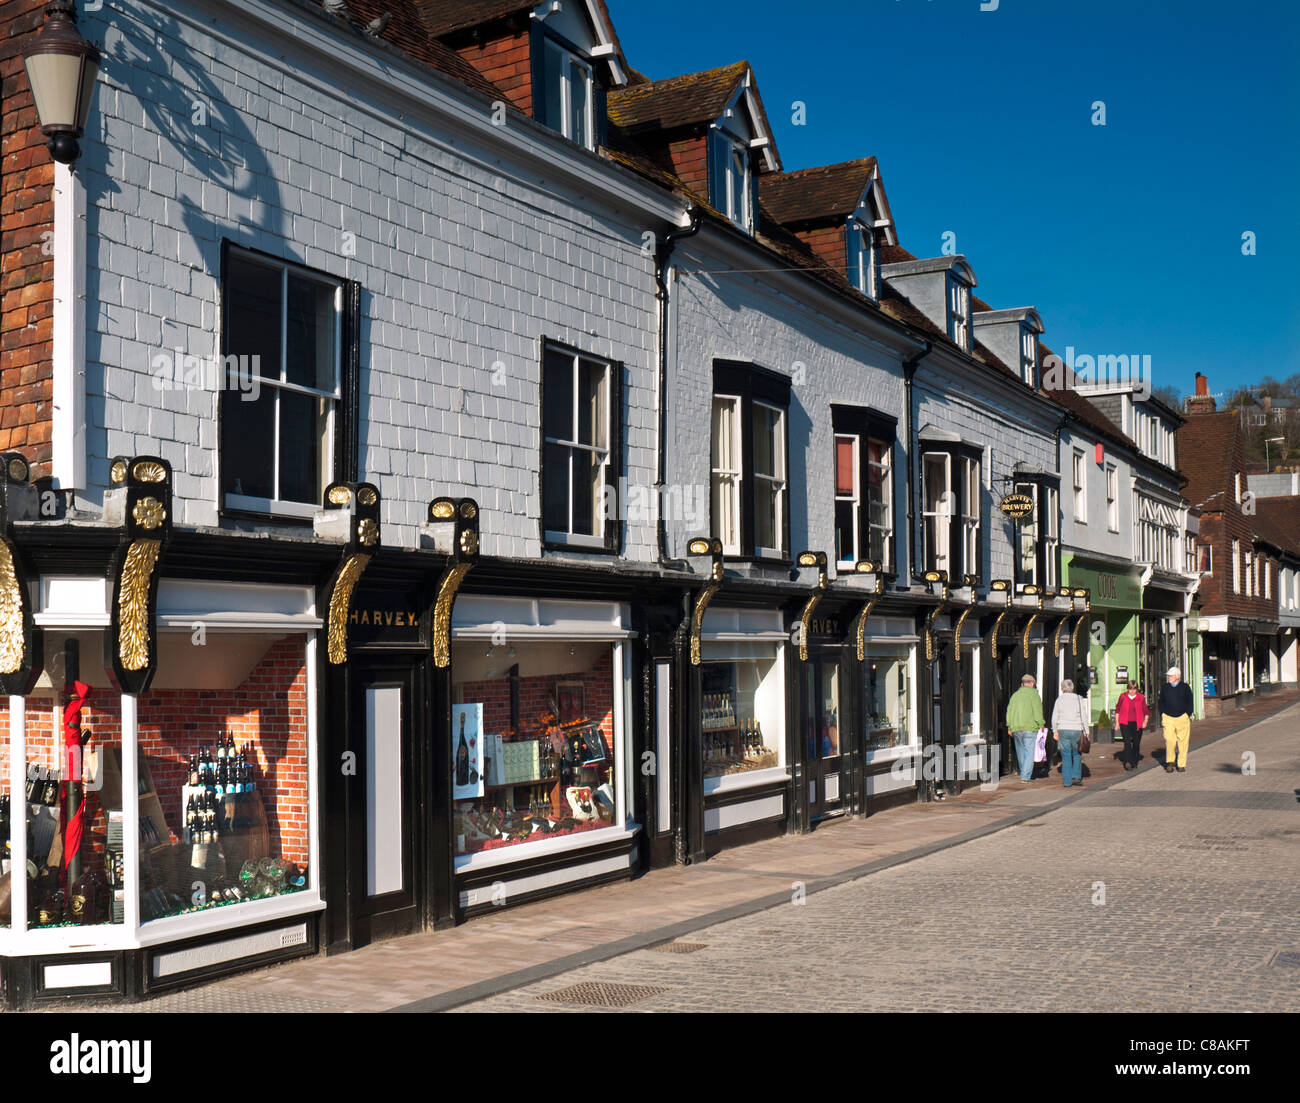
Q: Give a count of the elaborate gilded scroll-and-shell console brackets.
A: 13